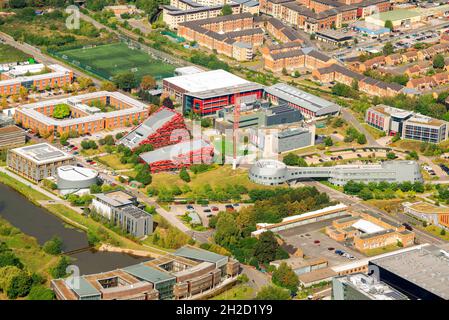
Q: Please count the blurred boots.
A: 0